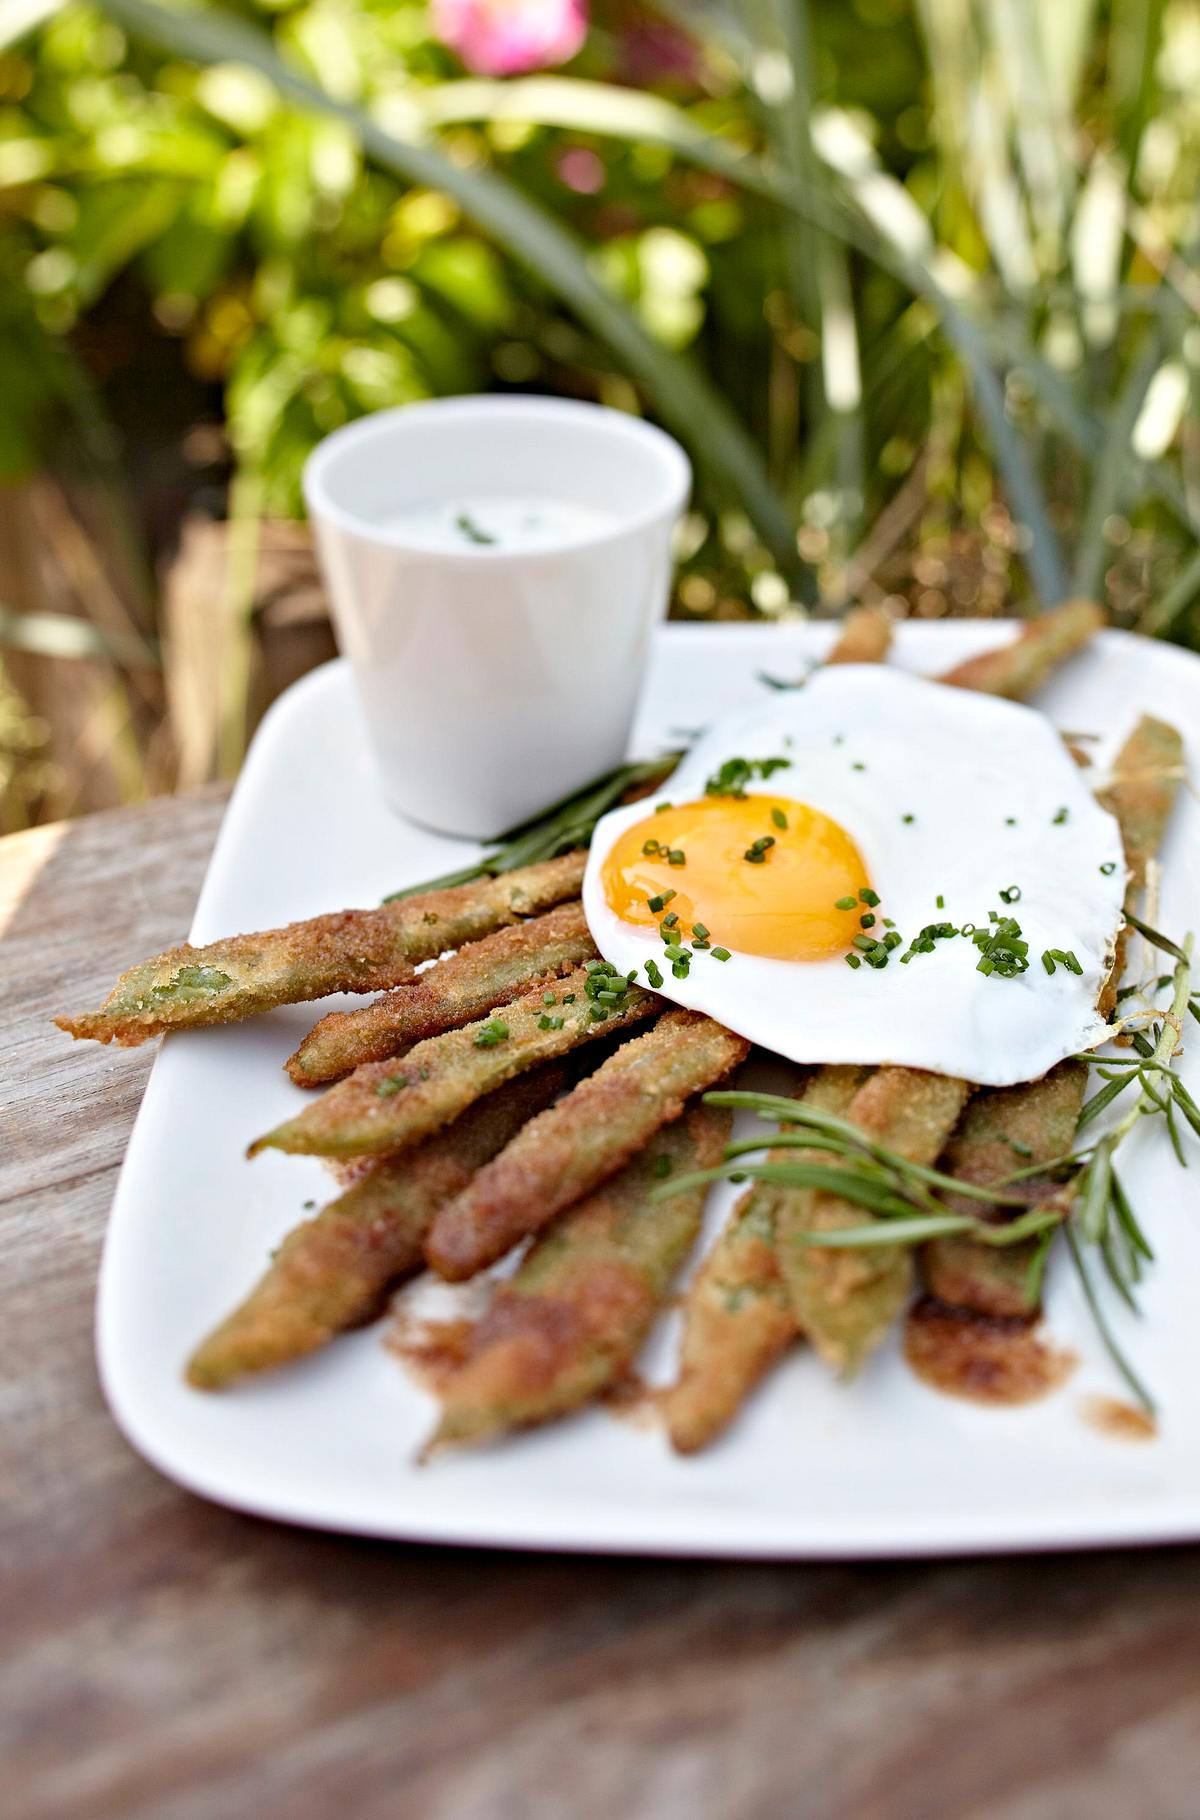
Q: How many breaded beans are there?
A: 12